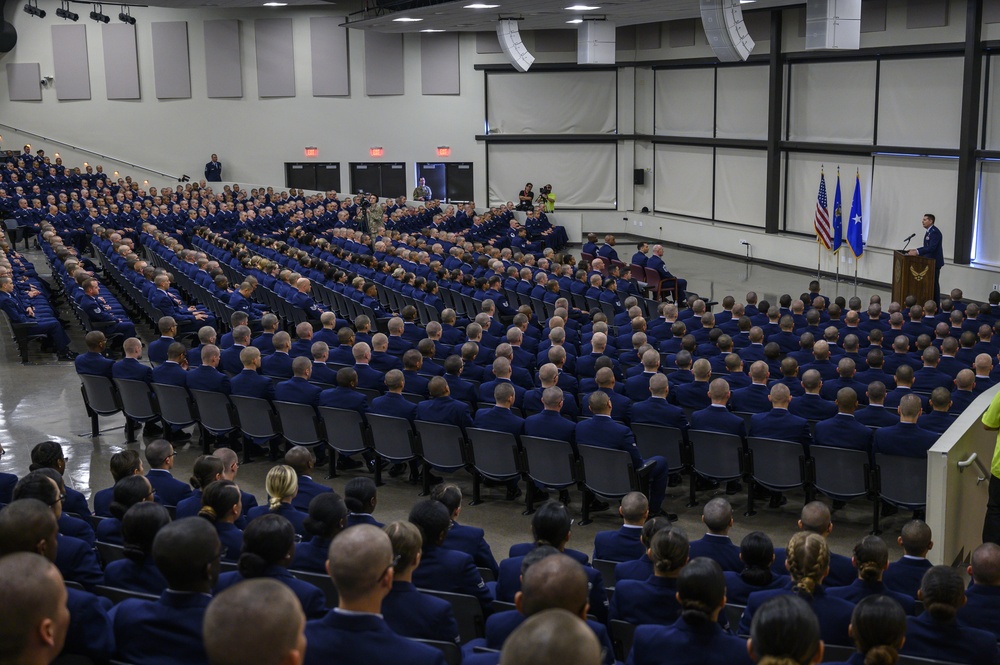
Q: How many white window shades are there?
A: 12